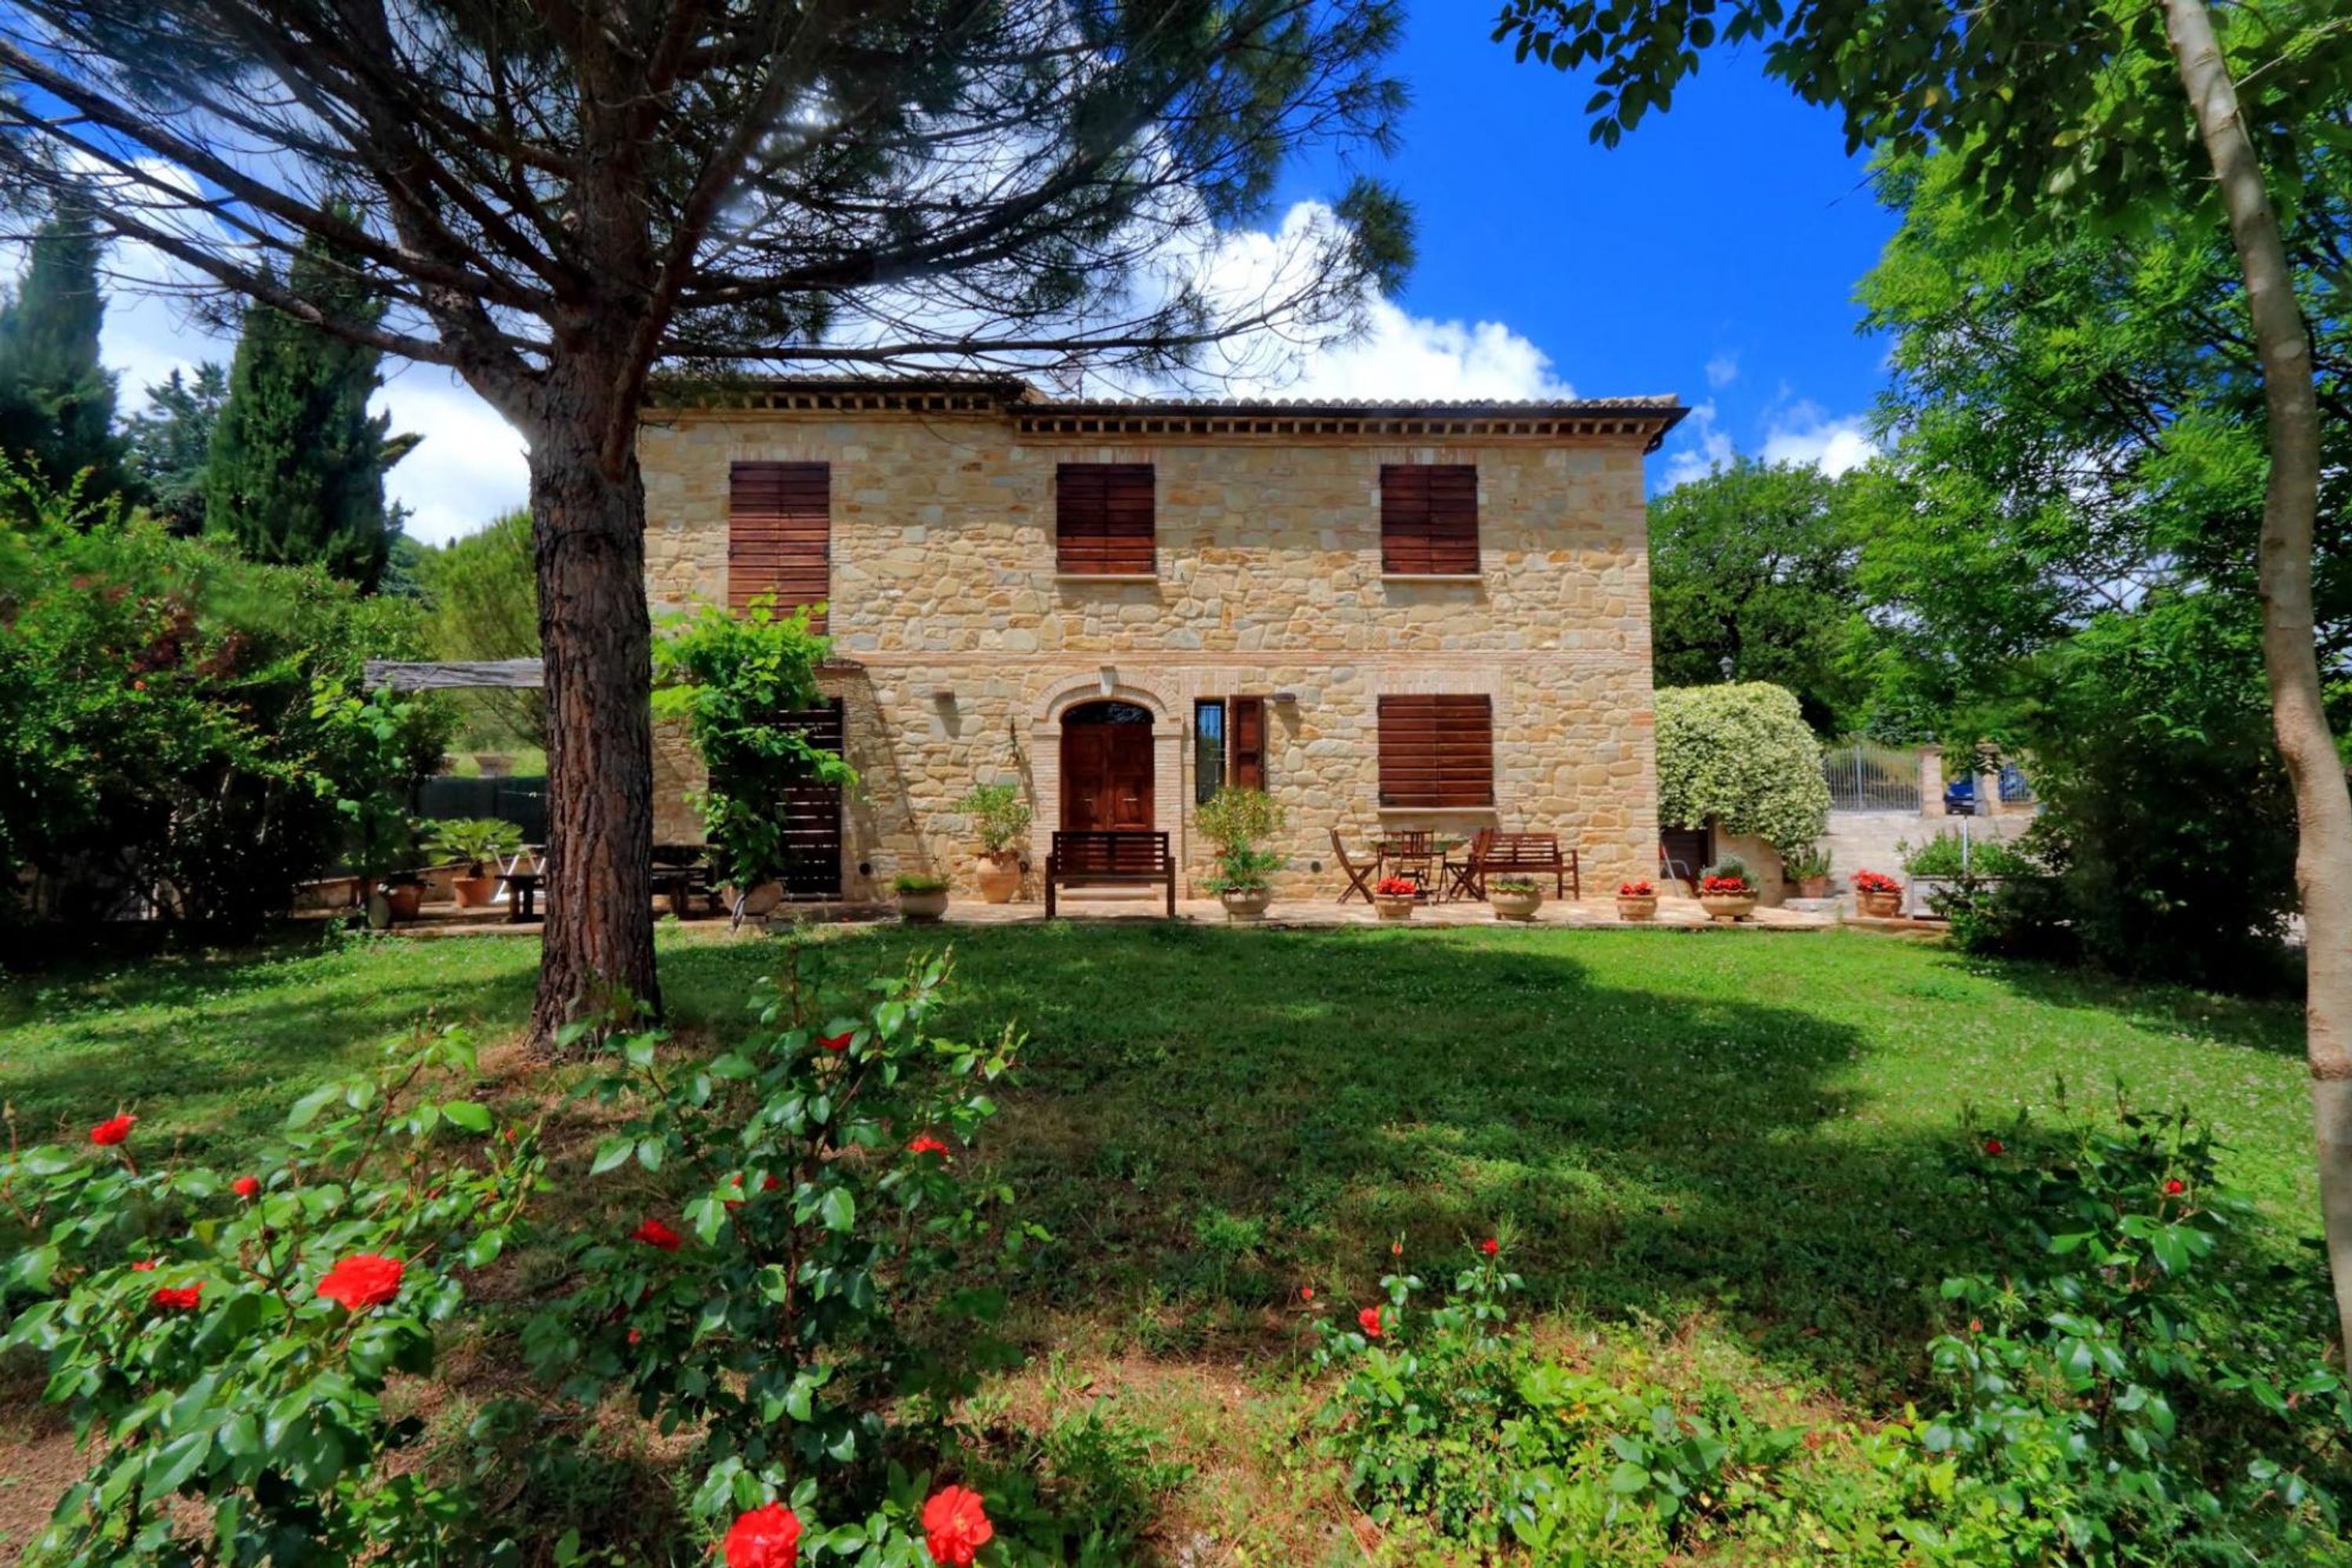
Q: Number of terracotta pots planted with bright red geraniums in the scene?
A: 4